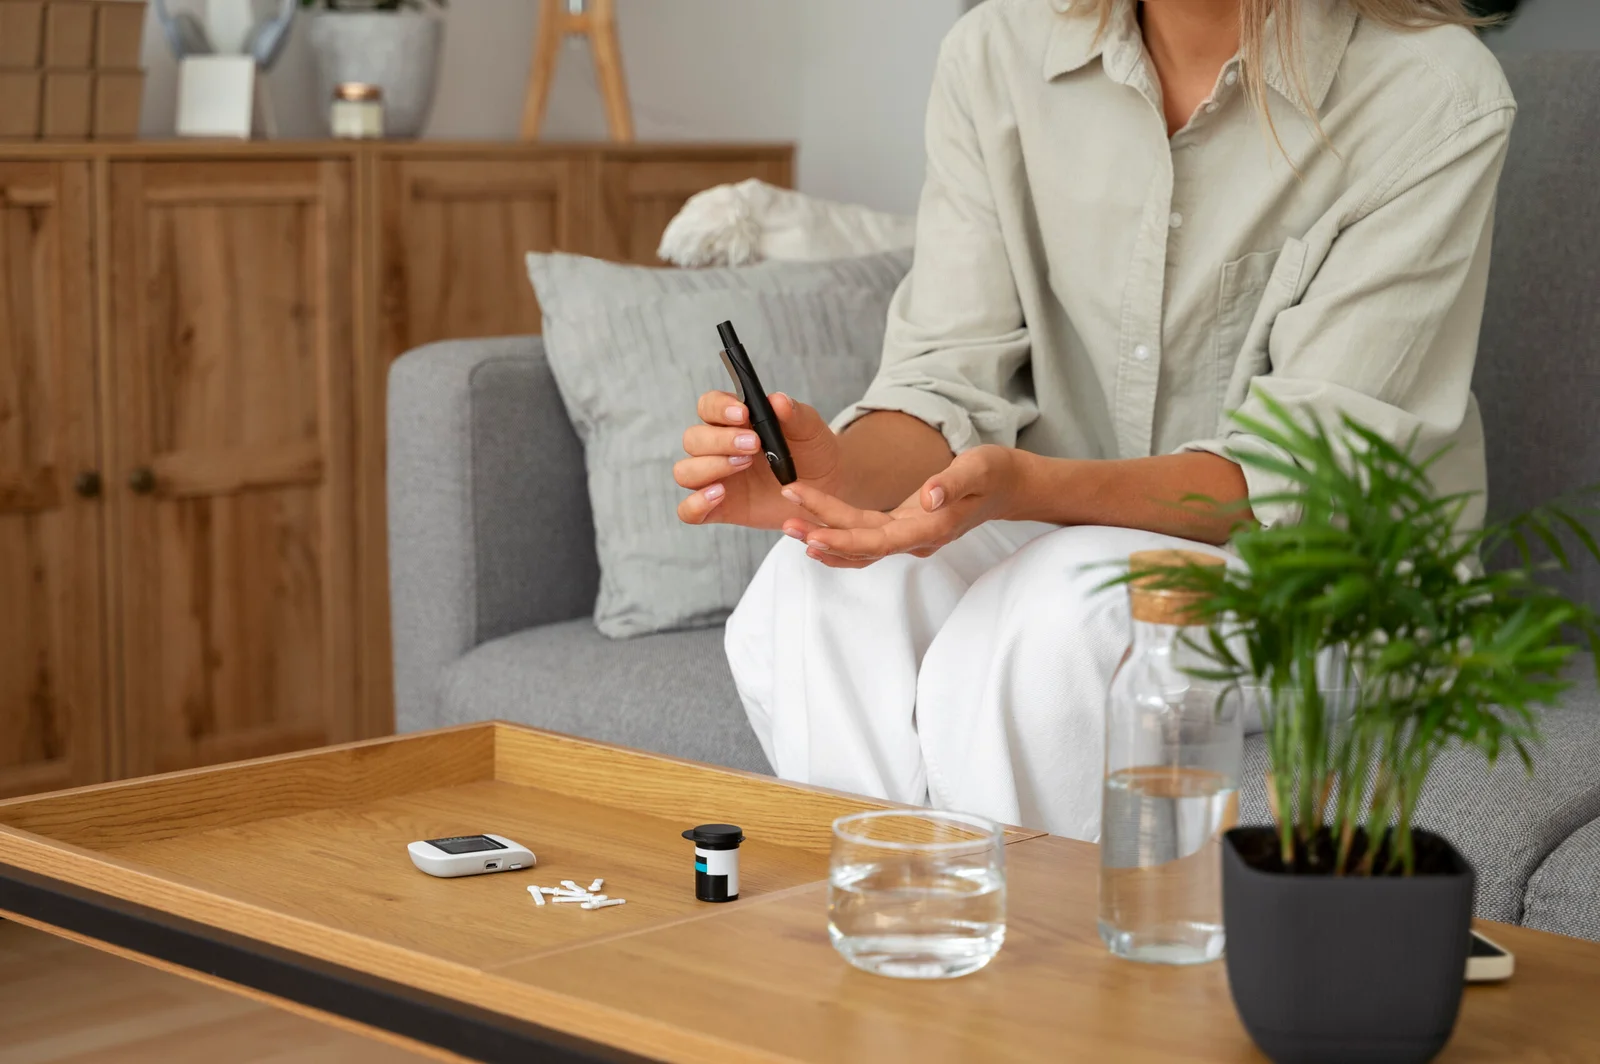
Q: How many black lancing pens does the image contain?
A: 1